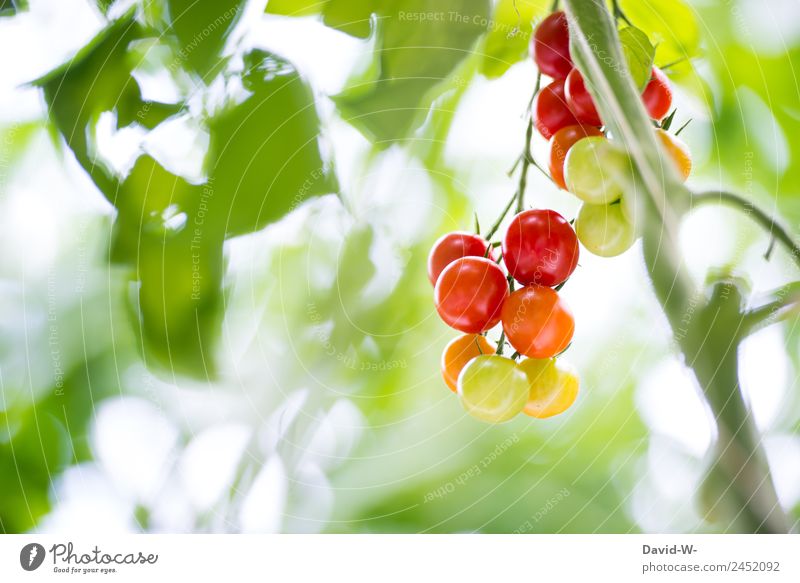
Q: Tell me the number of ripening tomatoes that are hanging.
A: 15